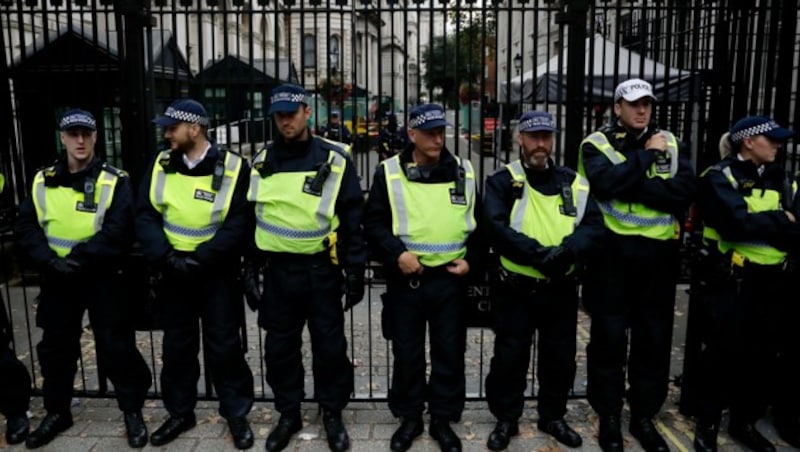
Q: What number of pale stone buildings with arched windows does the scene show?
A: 1